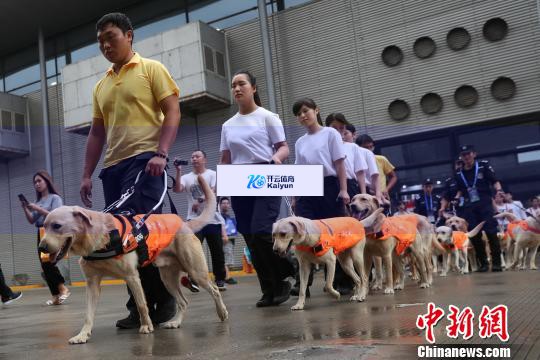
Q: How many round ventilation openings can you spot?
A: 8